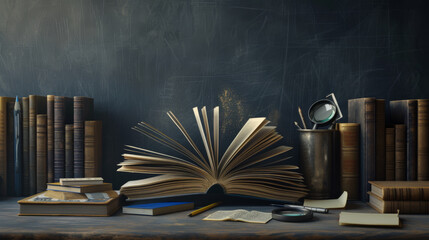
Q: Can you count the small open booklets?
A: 1